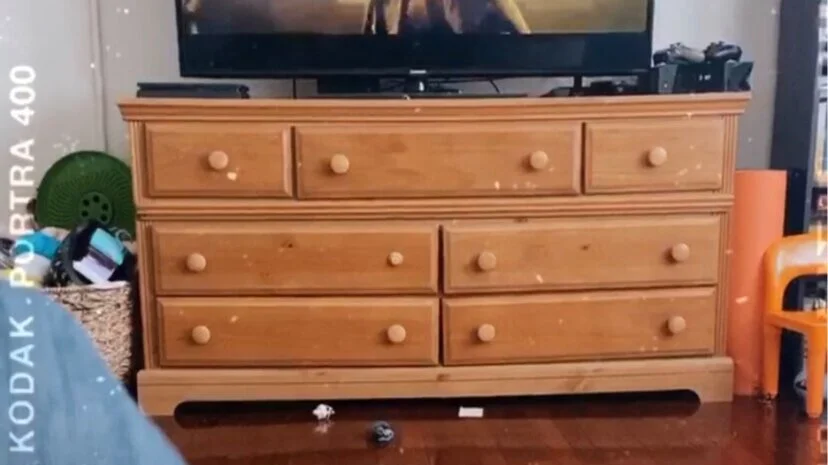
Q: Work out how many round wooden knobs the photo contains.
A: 12